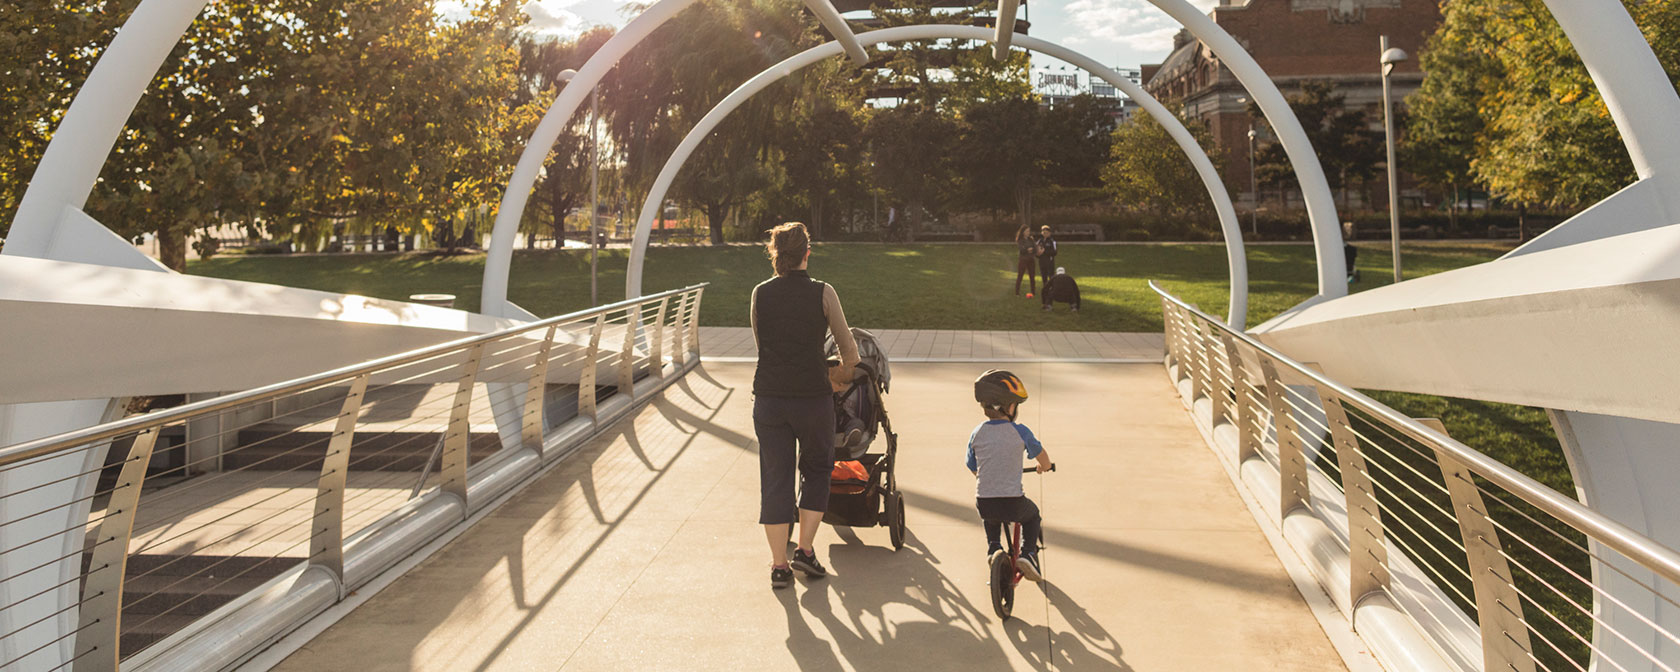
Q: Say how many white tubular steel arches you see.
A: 3